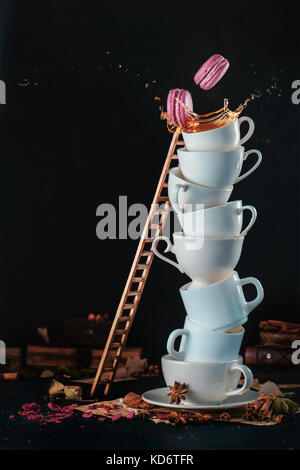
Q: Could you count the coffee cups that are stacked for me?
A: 8